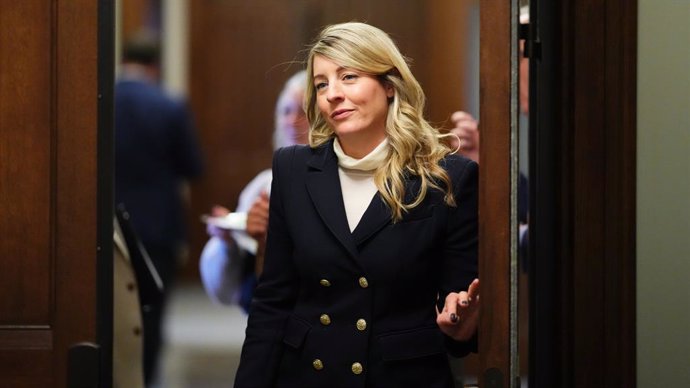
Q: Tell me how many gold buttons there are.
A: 6